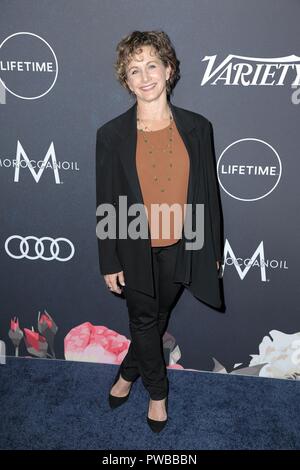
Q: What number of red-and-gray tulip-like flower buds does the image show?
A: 3